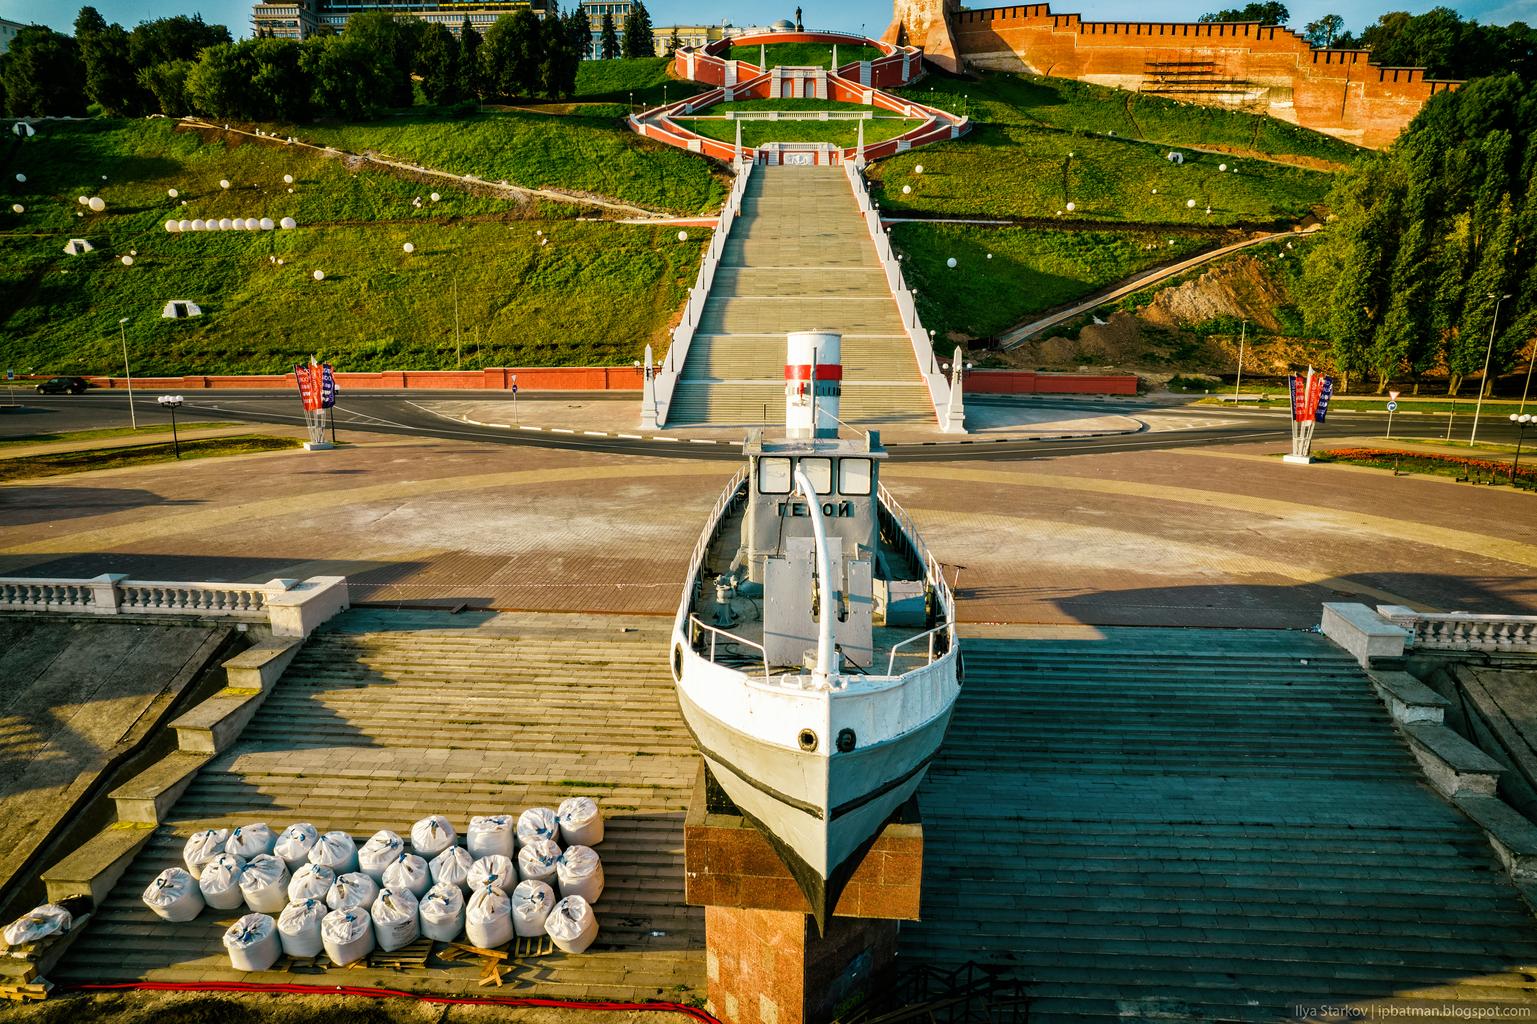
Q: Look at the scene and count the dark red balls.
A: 0